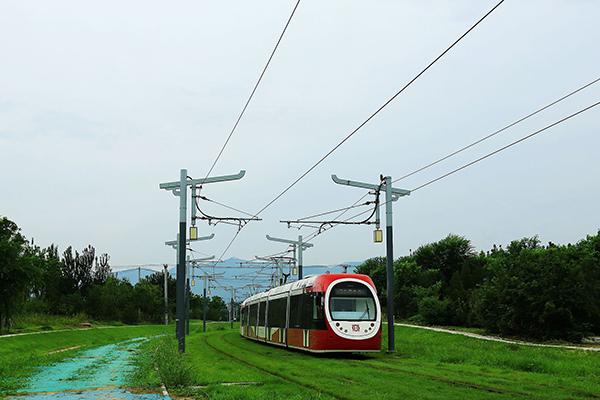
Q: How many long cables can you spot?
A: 4